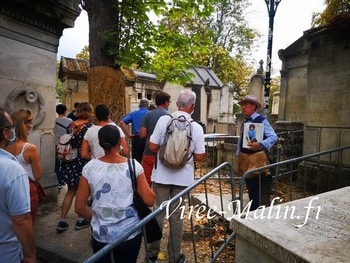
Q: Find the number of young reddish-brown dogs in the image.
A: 0